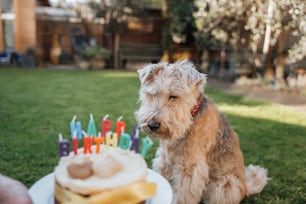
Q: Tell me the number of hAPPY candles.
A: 5